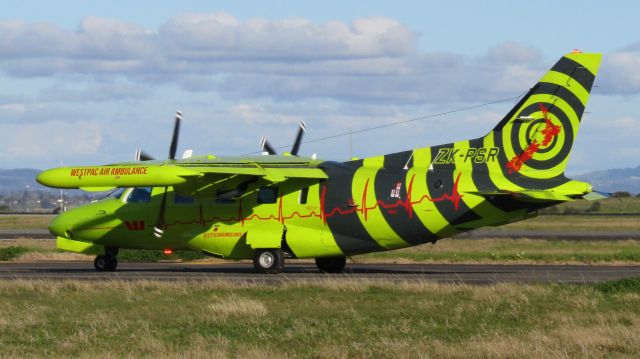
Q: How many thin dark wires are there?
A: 1